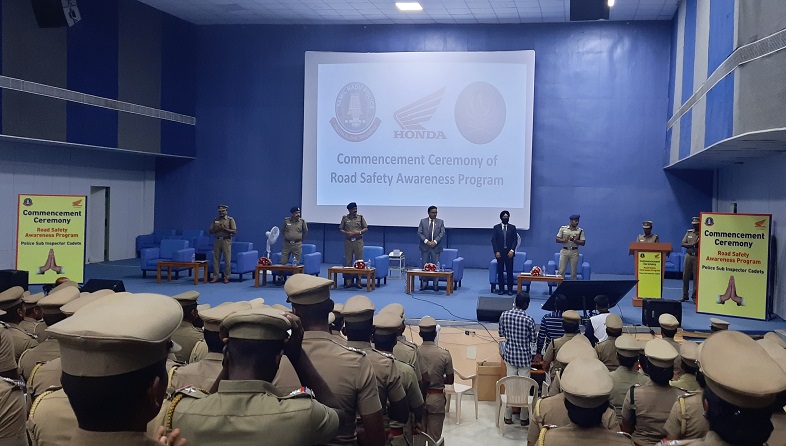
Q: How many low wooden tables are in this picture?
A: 5